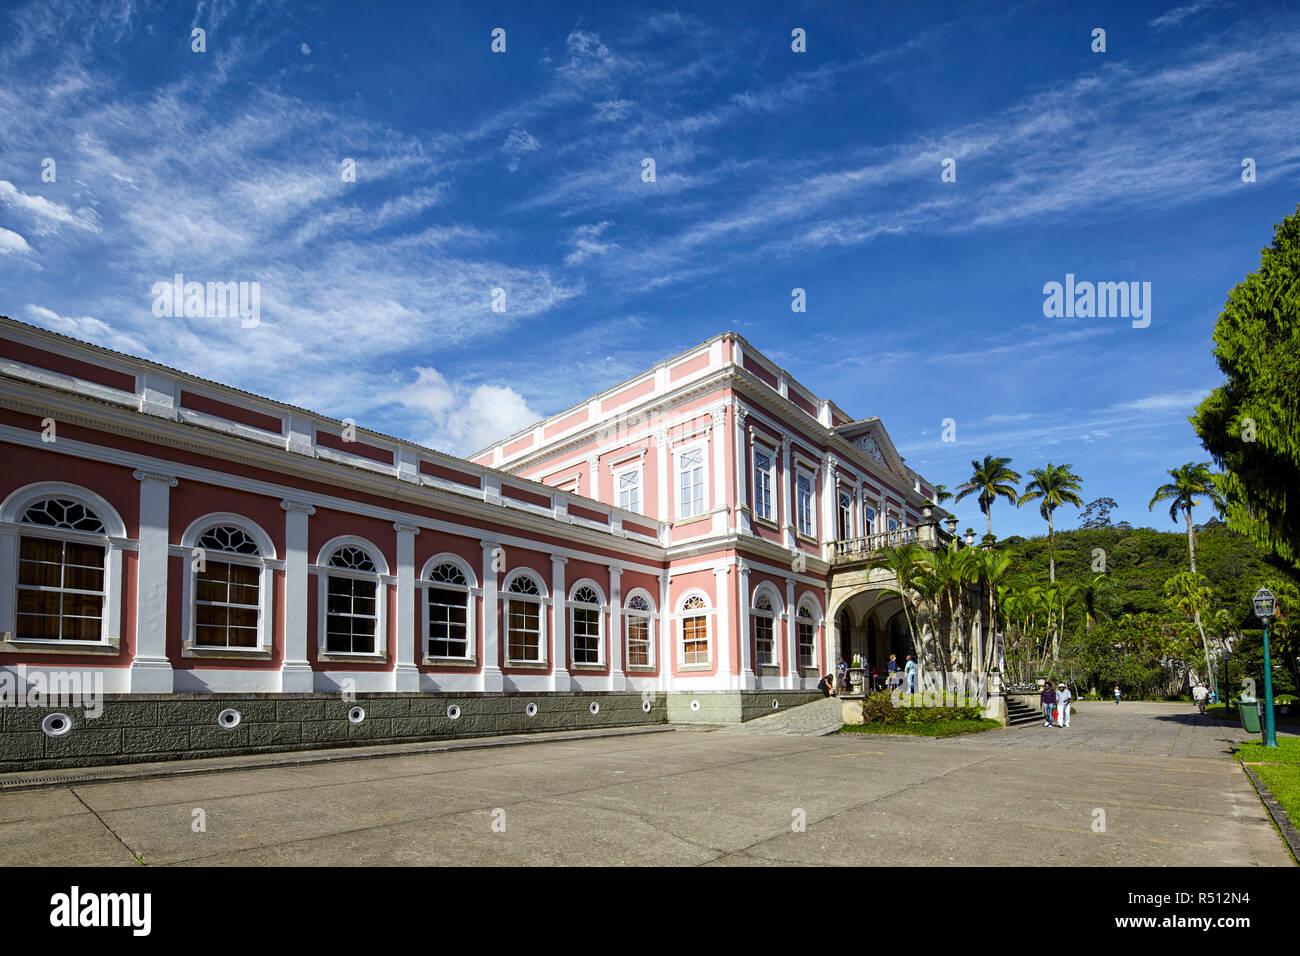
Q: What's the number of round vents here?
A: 9